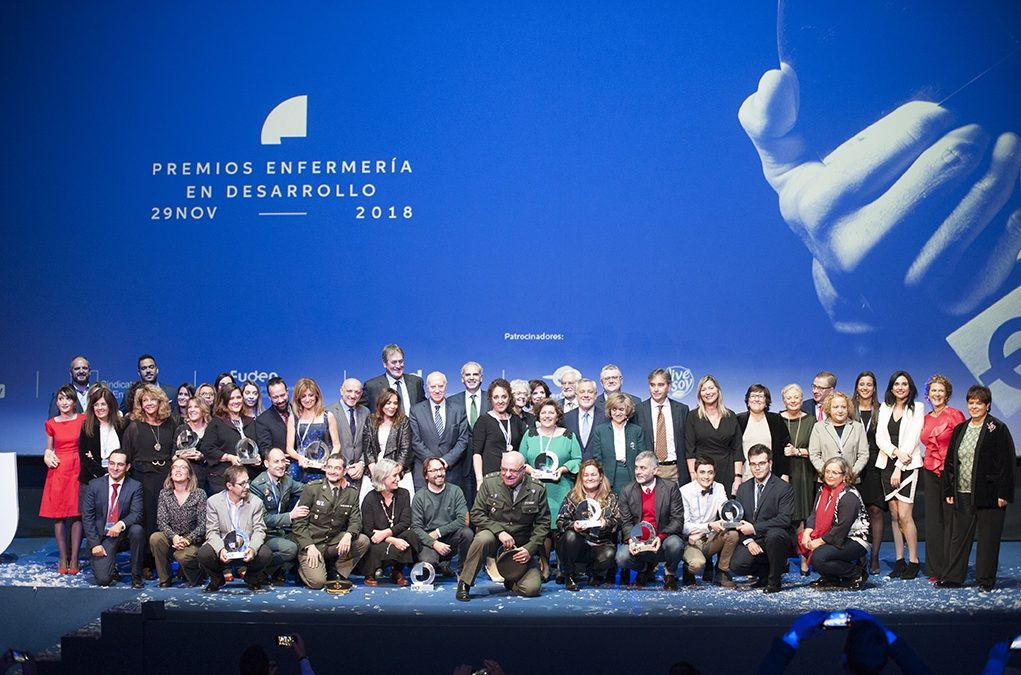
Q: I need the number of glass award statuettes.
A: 9